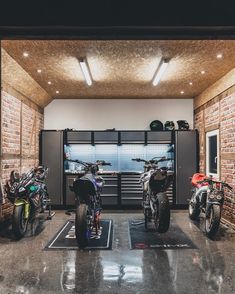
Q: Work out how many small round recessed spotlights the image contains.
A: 8